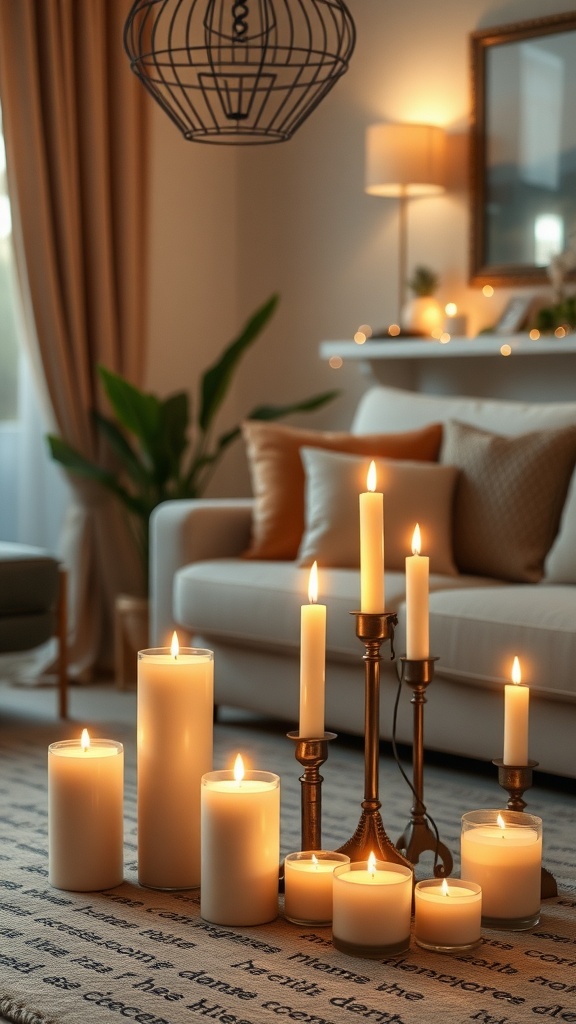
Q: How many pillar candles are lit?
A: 3